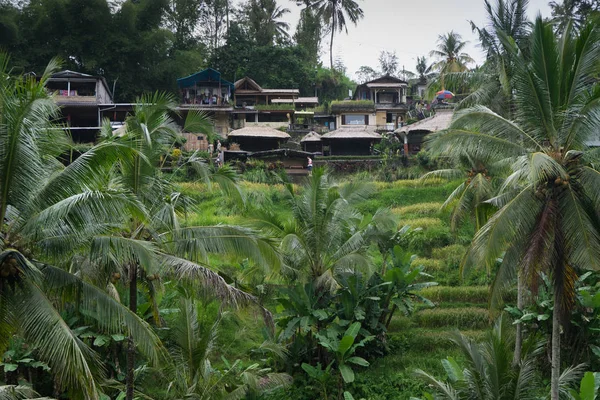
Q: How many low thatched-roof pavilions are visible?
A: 4